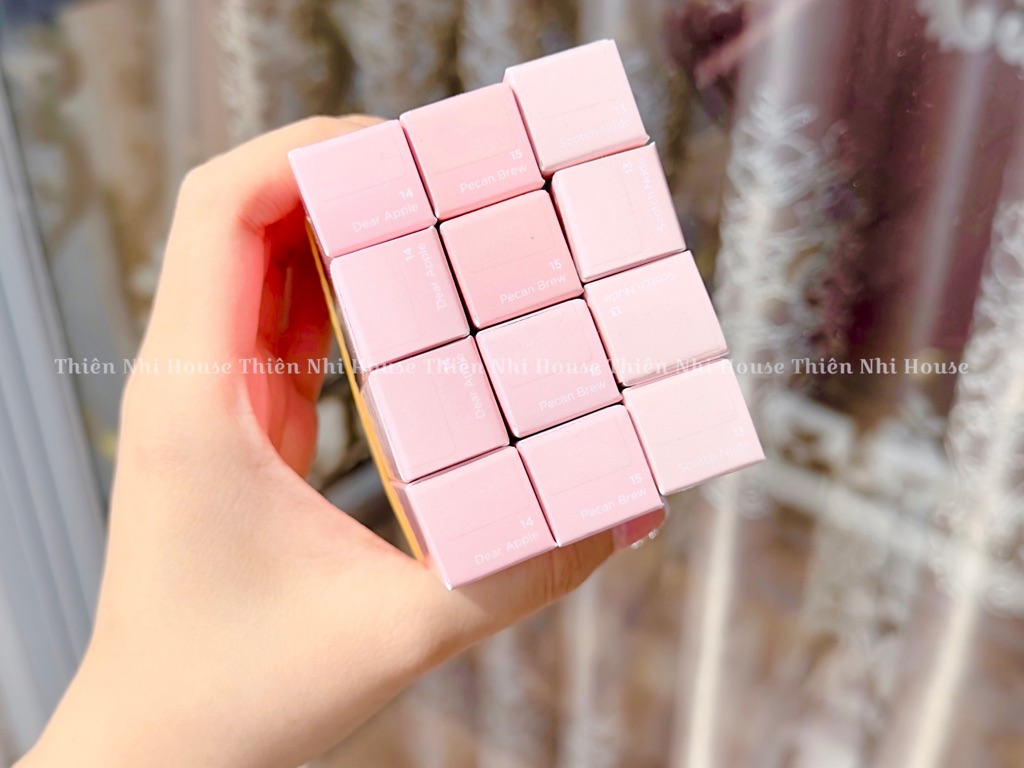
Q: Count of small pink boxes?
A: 12